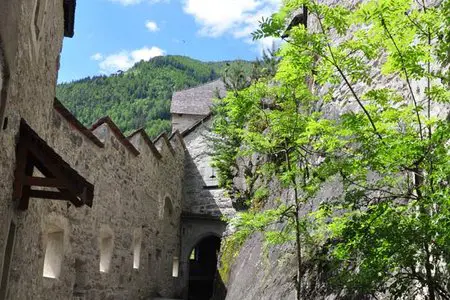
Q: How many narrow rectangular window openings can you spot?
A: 4